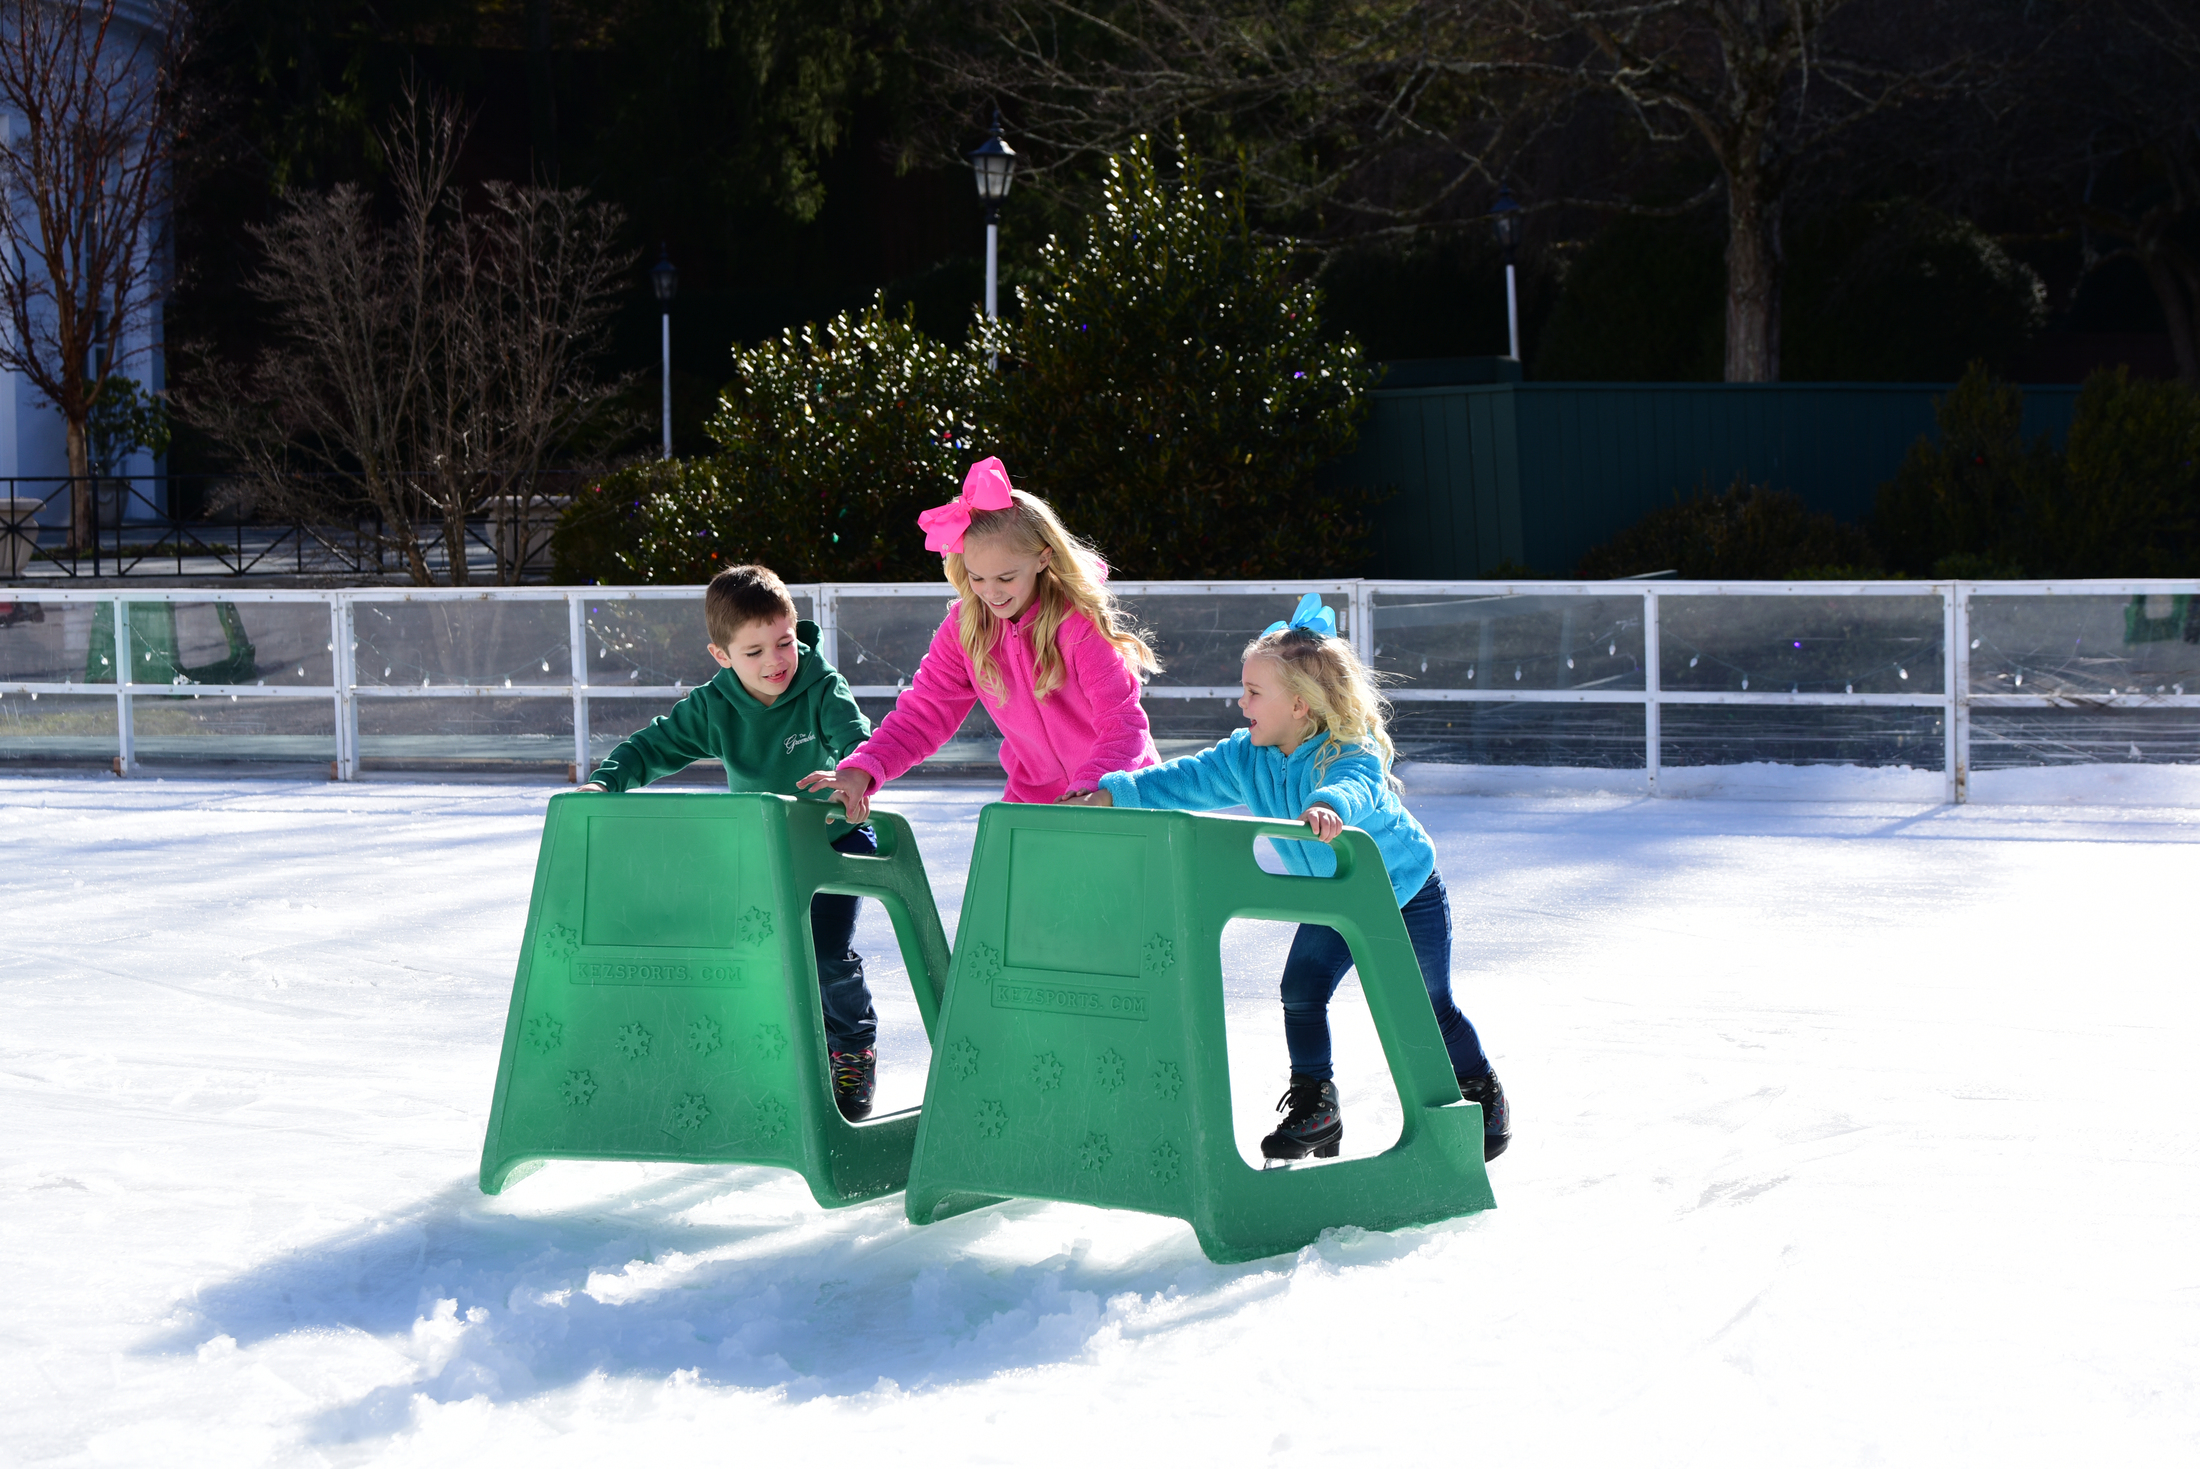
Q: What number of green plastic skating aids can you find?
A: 2